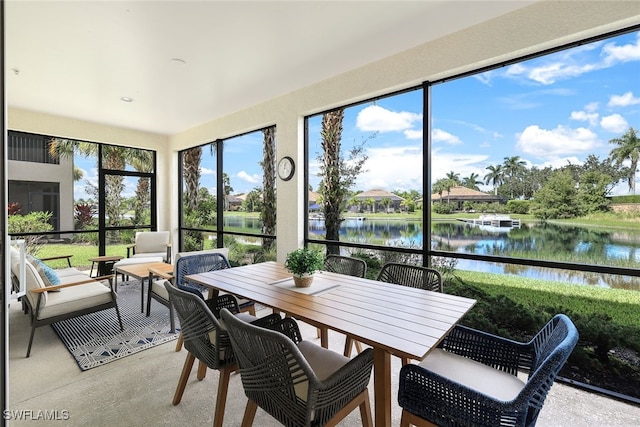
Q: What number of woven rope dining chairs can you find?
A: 6